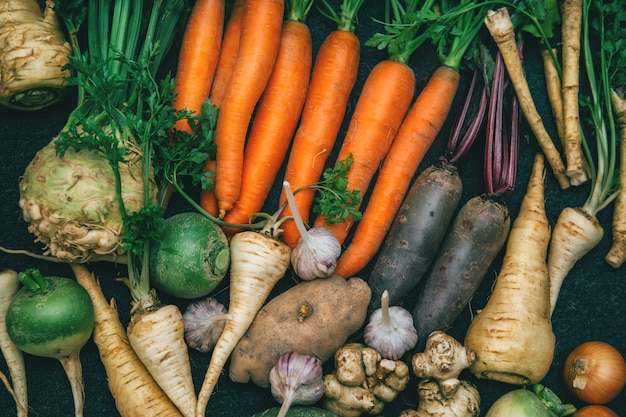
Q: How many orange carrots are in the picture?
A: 7